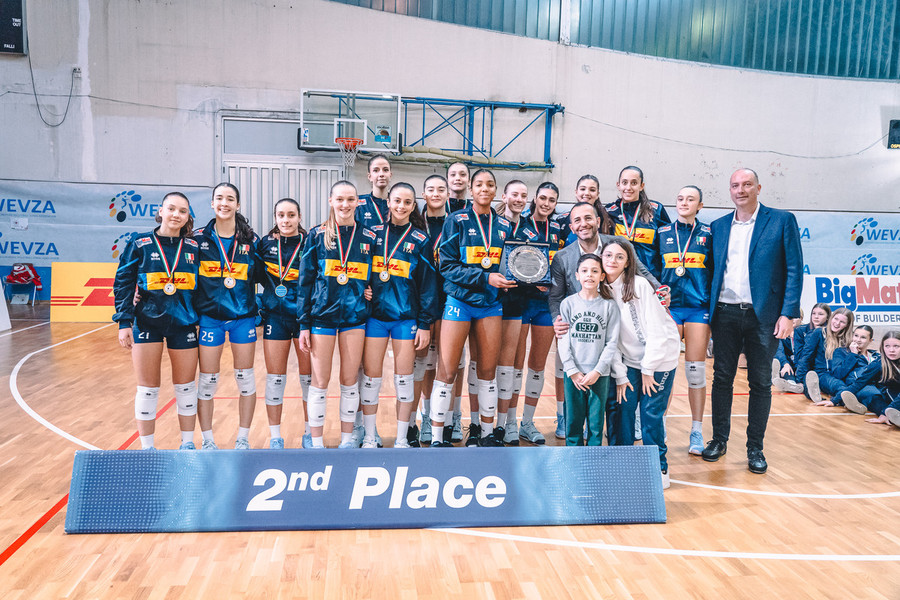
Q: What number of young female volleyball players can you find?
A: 14